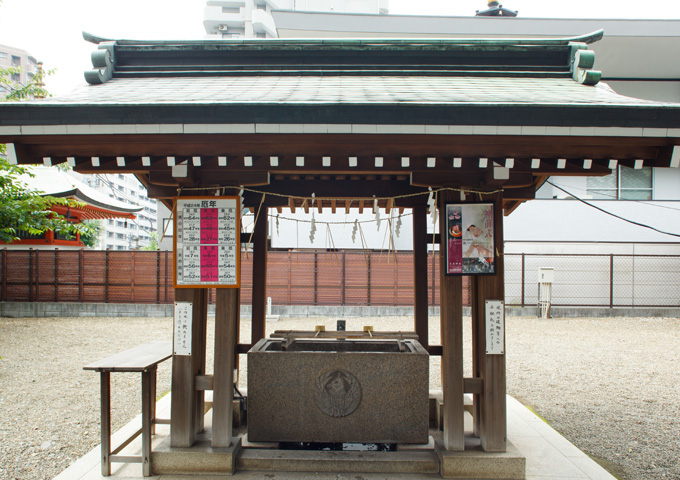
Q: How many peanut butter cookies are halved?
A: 0